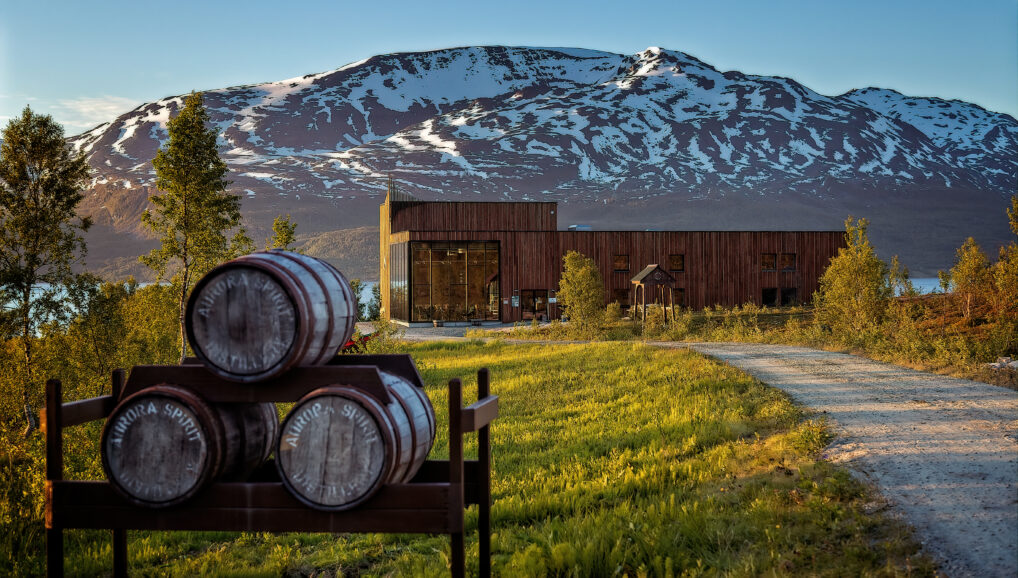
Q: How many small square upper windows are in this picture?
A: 4